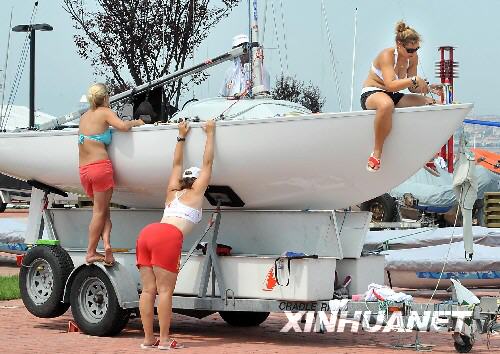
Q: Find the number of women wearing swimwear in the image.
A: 3